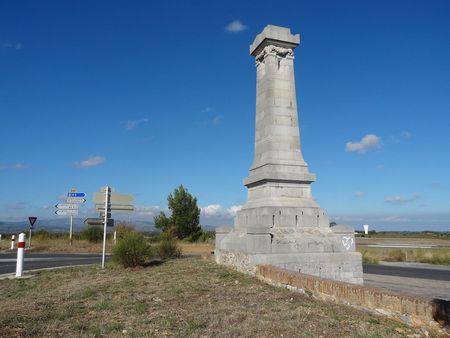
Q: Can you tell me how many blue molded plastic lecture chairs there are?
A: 0